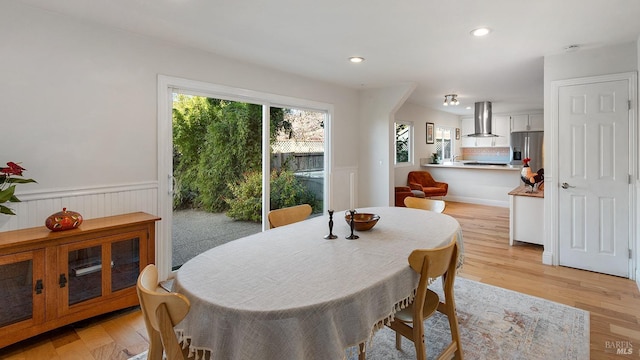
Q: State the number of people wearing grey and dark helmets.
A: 0